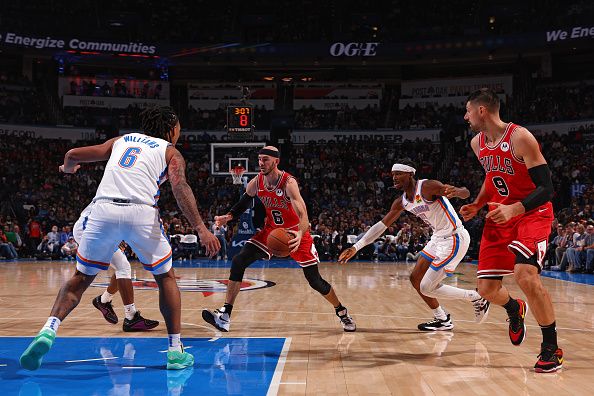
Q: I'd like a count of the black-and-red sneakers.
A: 2